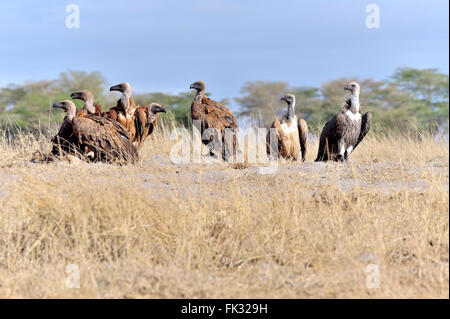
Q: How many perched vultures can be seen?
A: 7